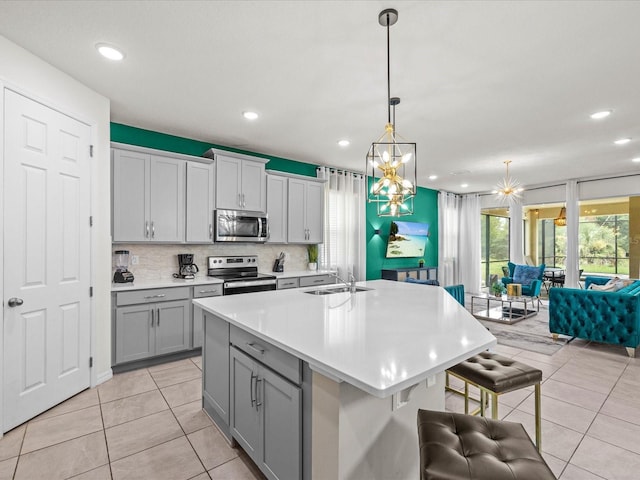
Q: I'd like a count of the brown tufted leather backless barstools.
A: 2